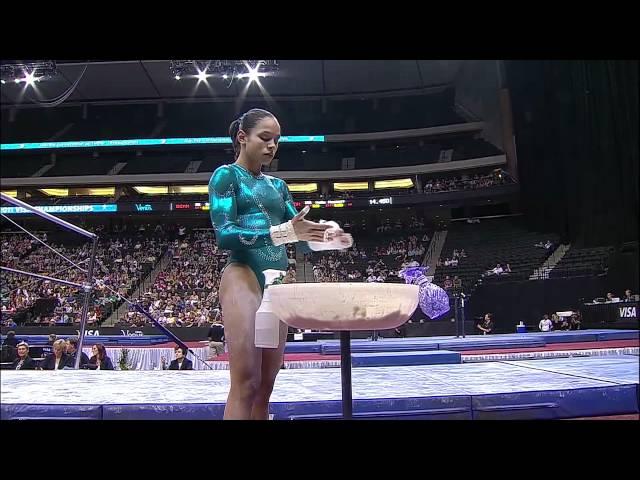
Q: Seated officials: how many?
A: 5